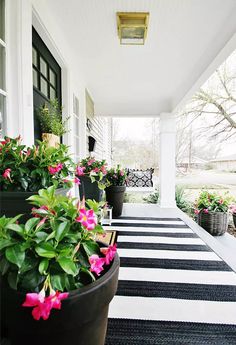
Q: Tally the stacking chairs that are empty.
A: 0